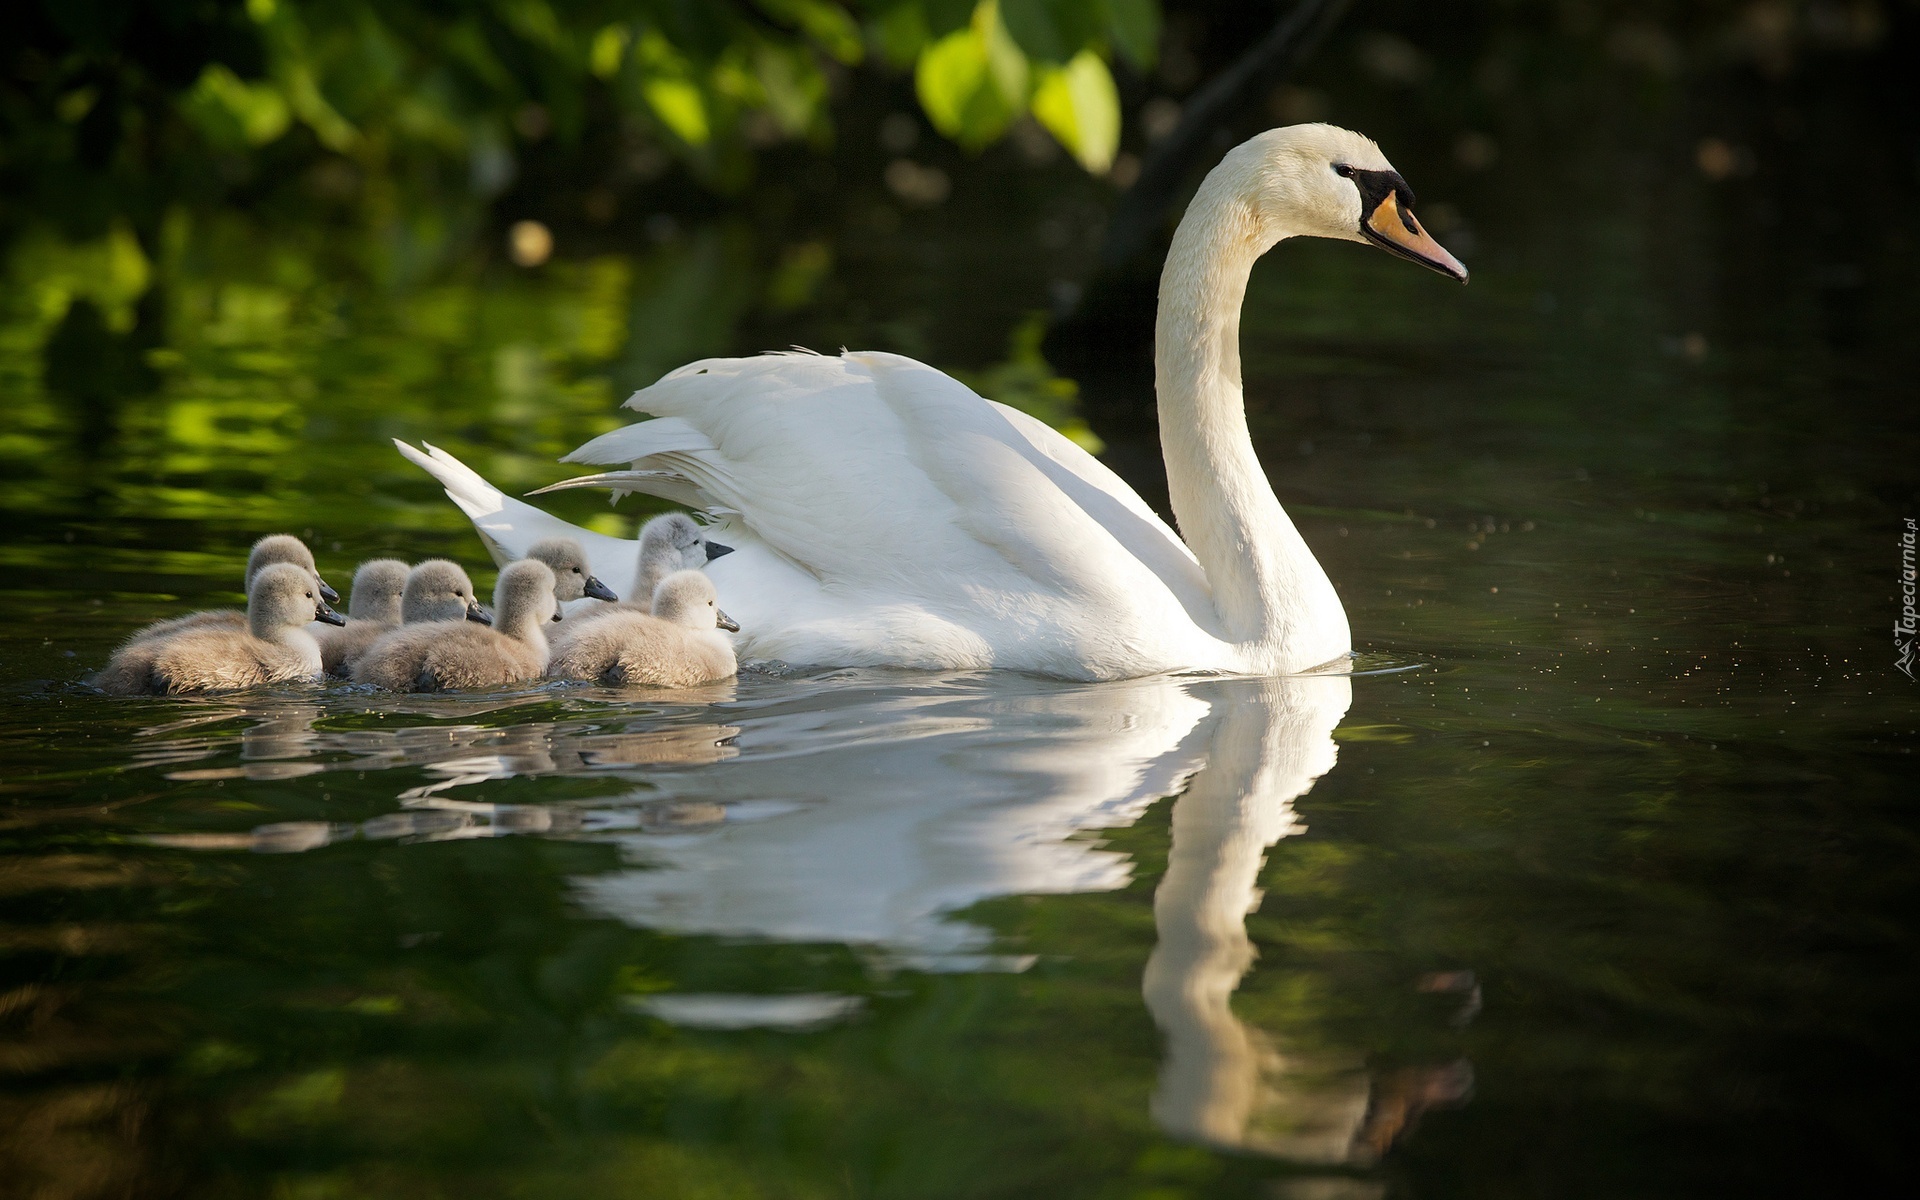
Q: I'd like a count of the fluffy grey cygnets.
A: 8